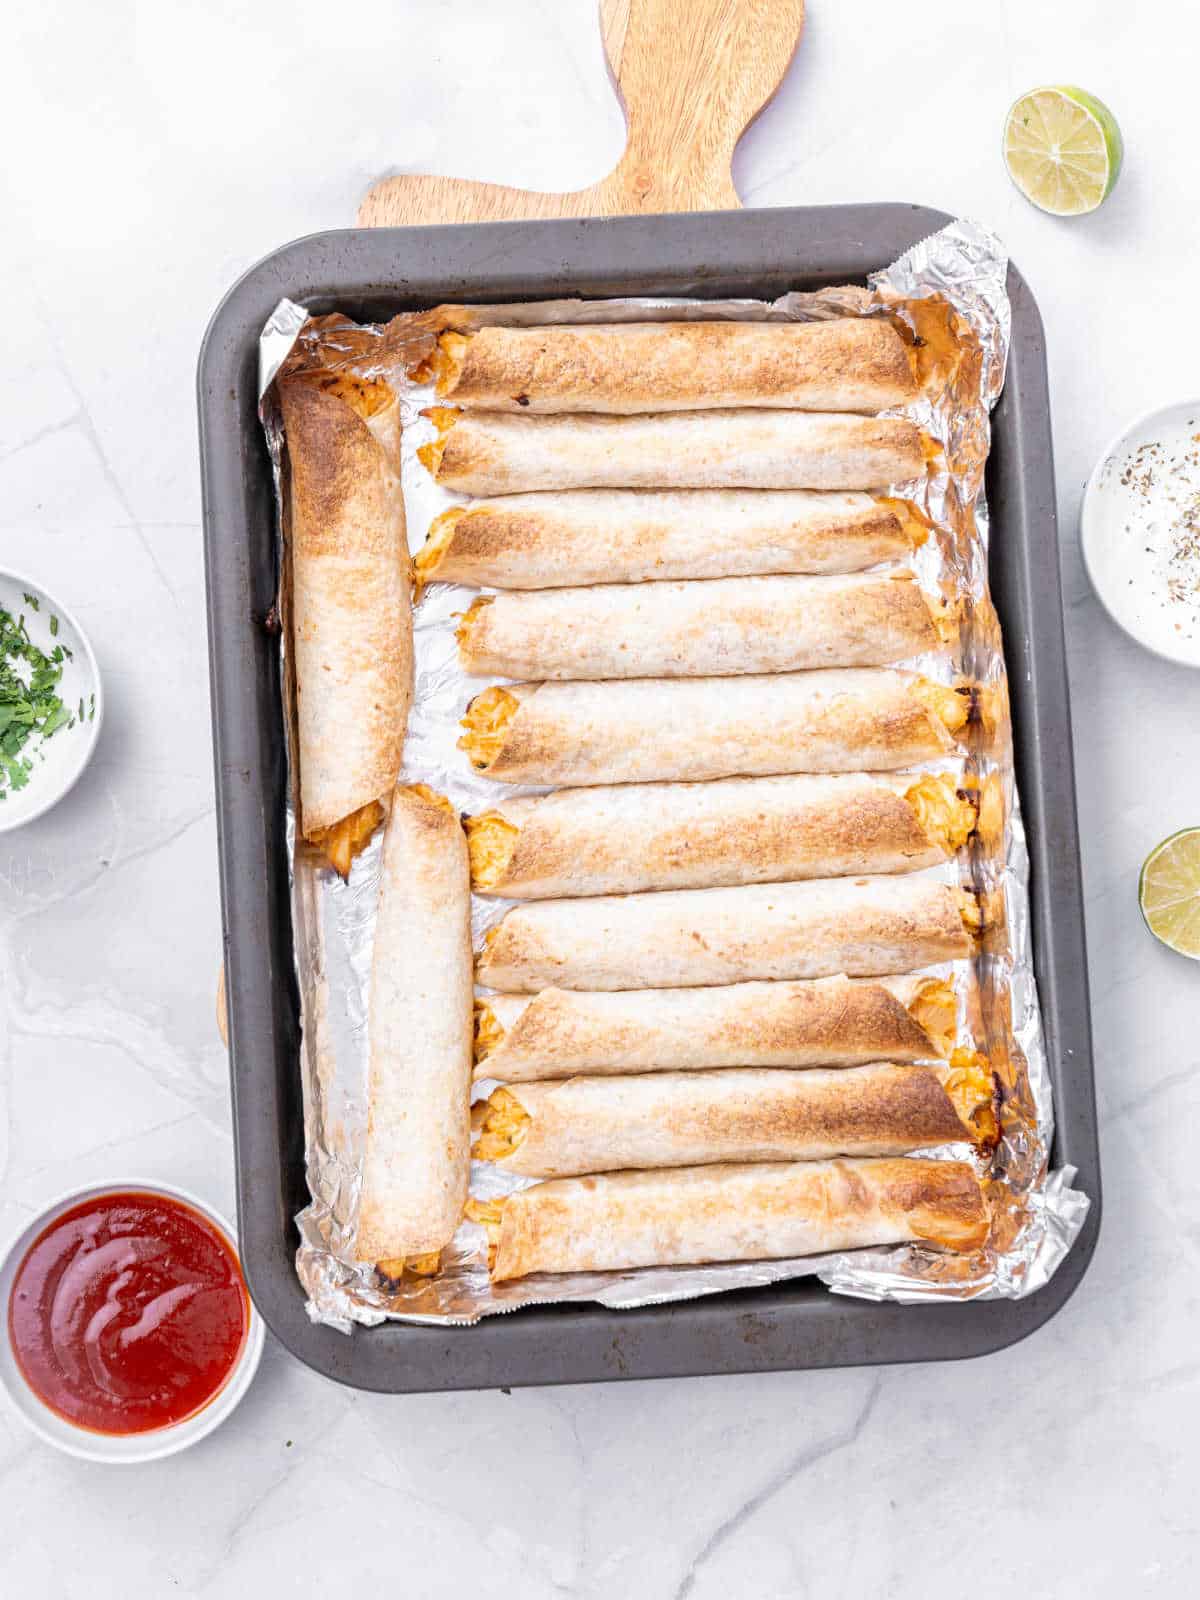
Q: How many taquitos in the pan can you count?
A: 12